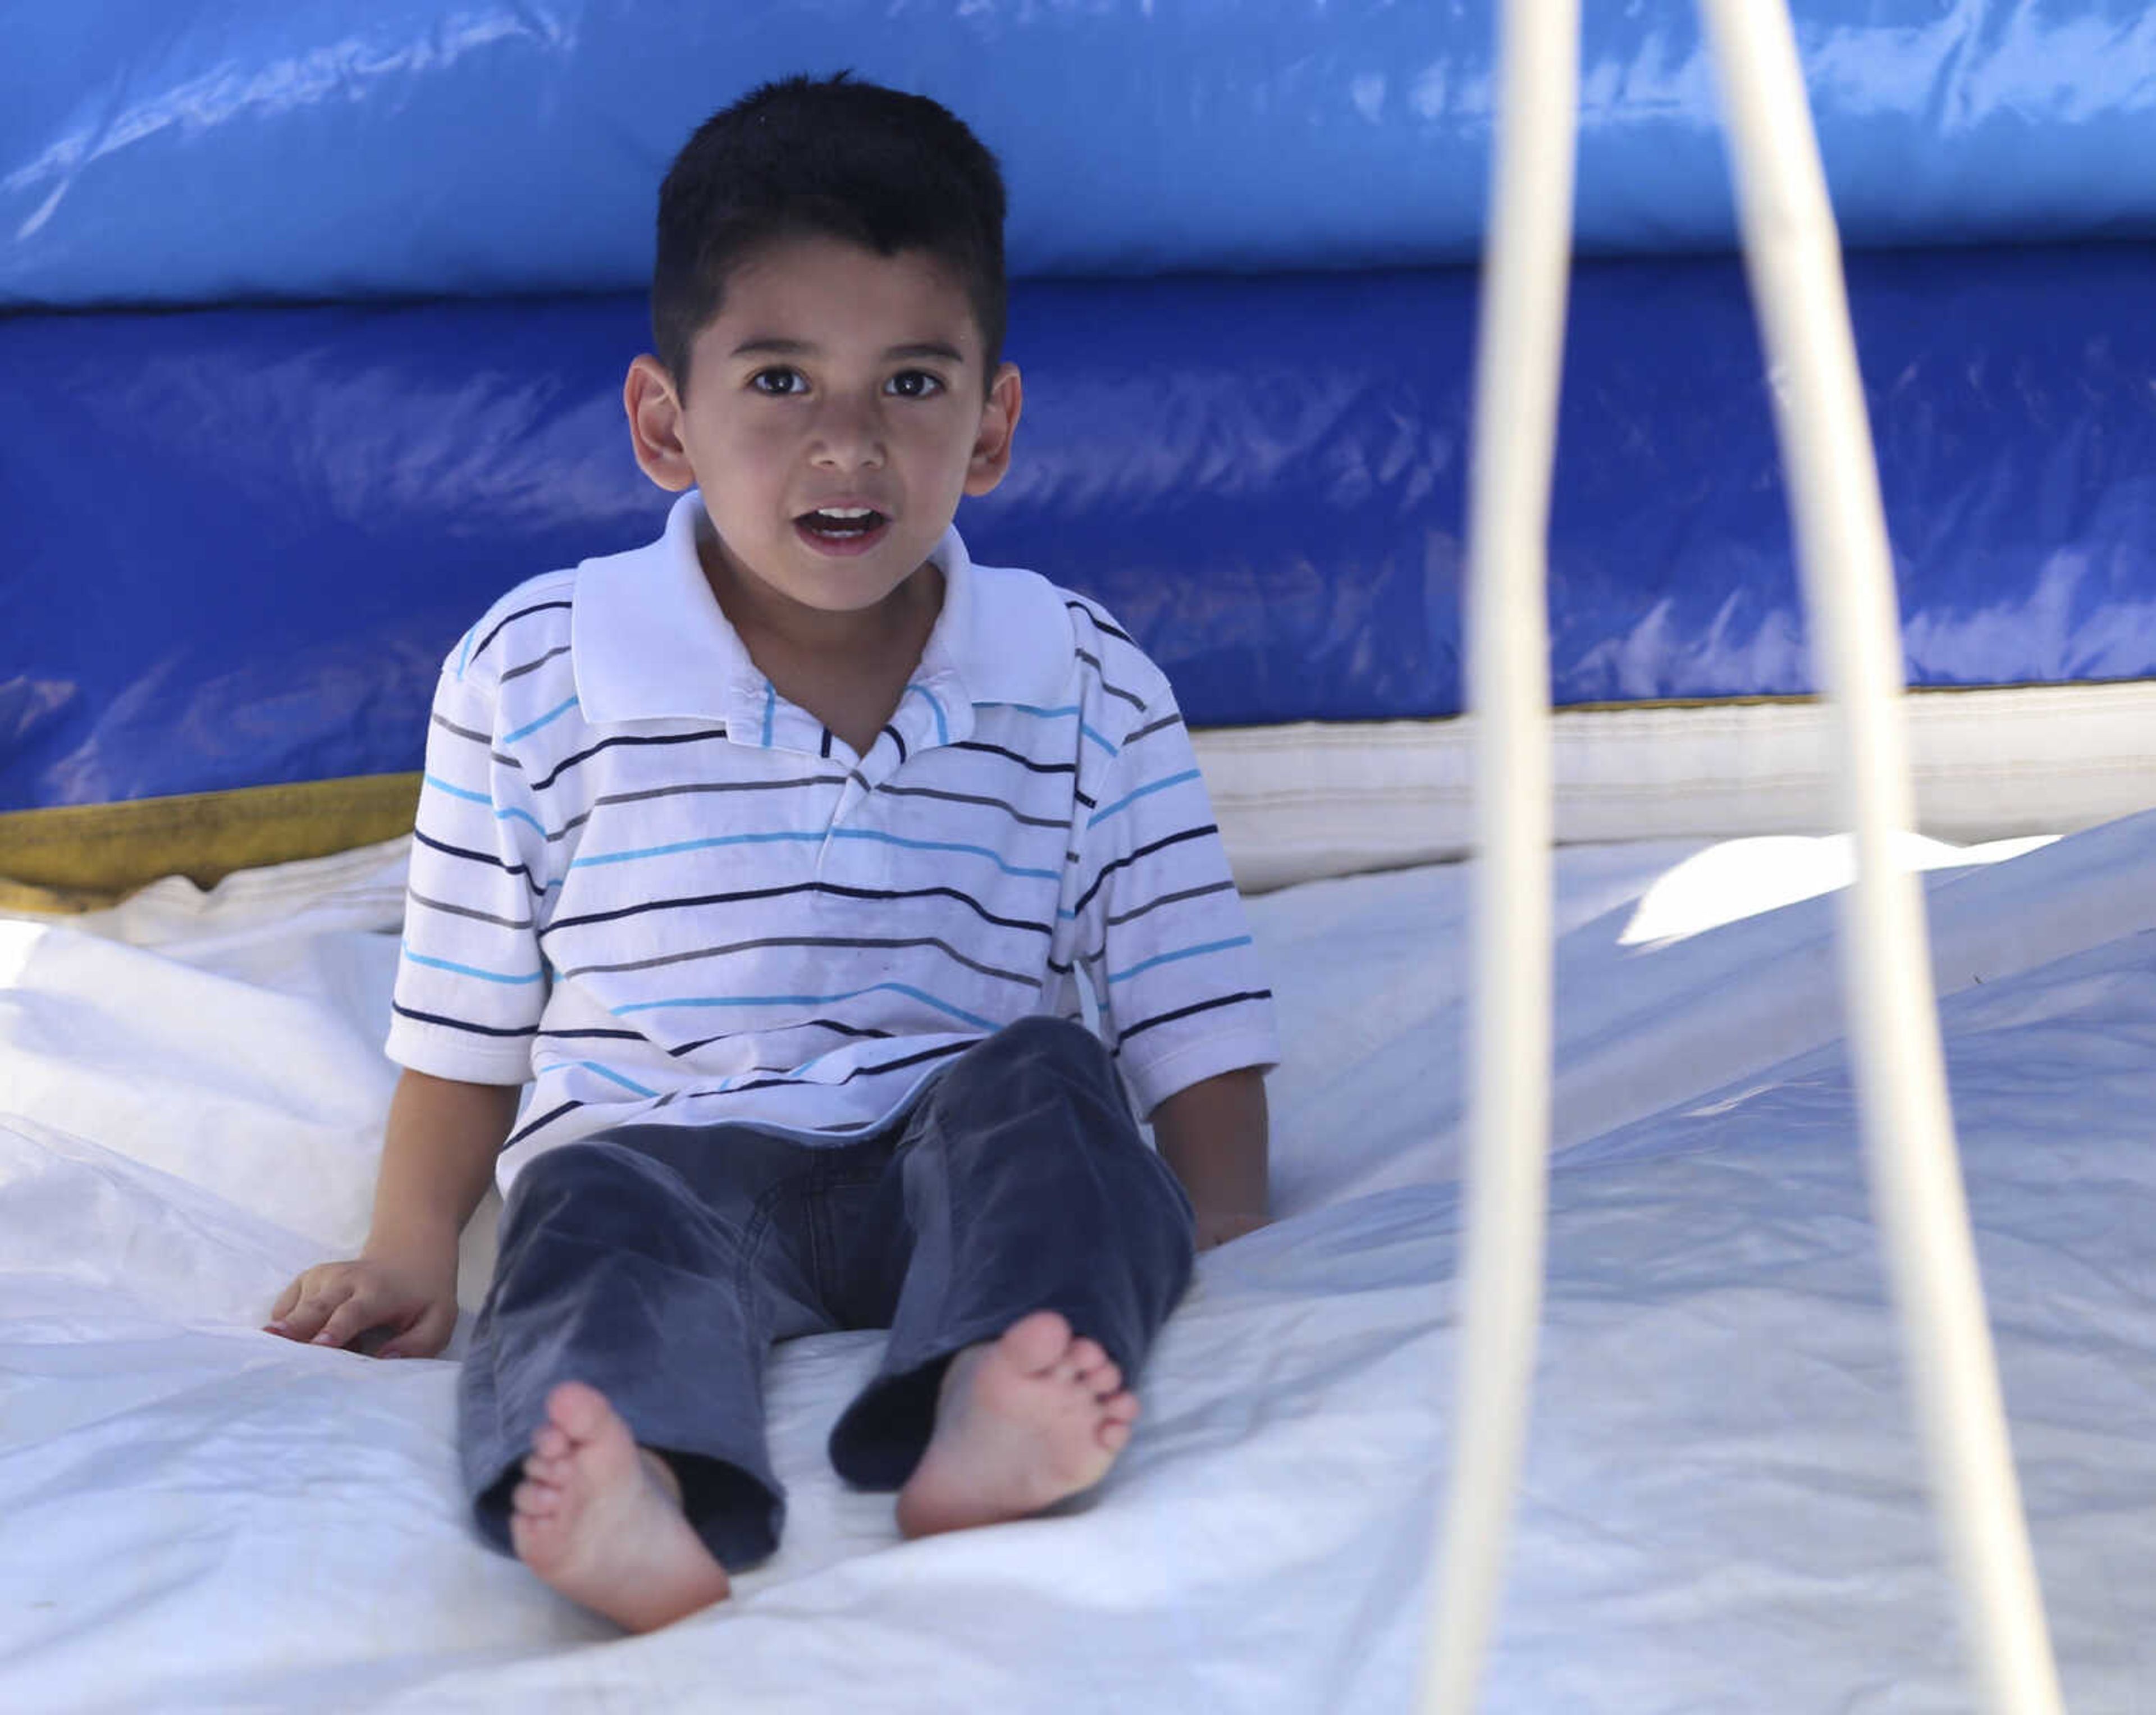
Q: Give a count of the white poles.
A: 2